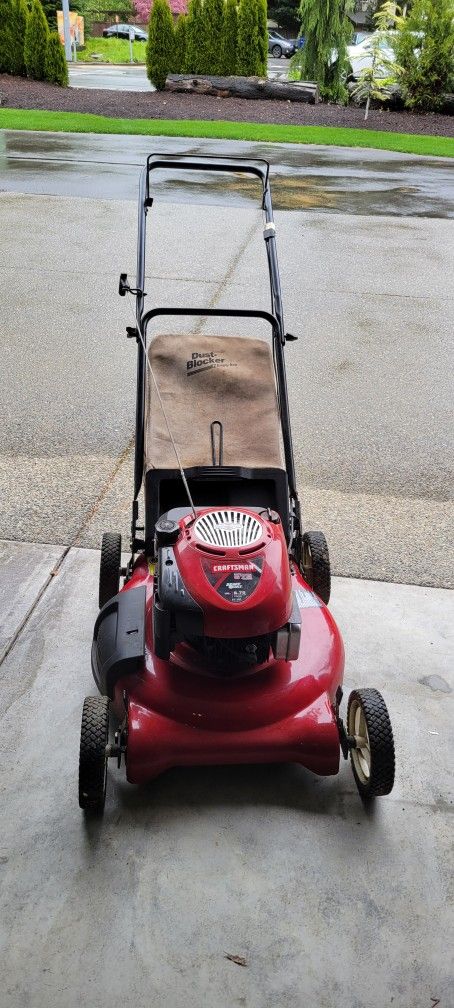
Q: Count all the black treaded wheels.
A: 4